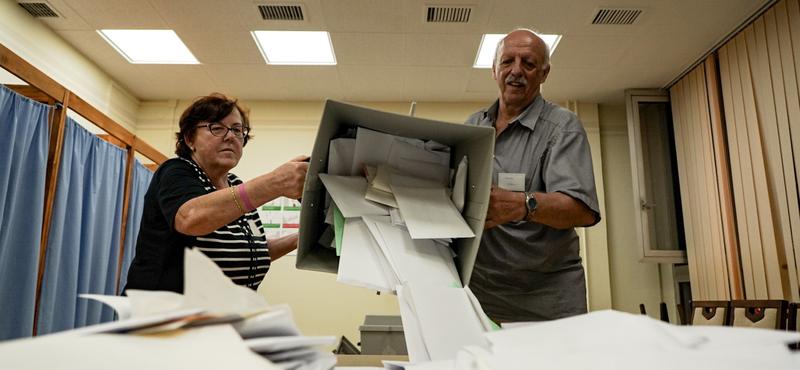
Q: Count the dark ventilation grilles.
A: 4